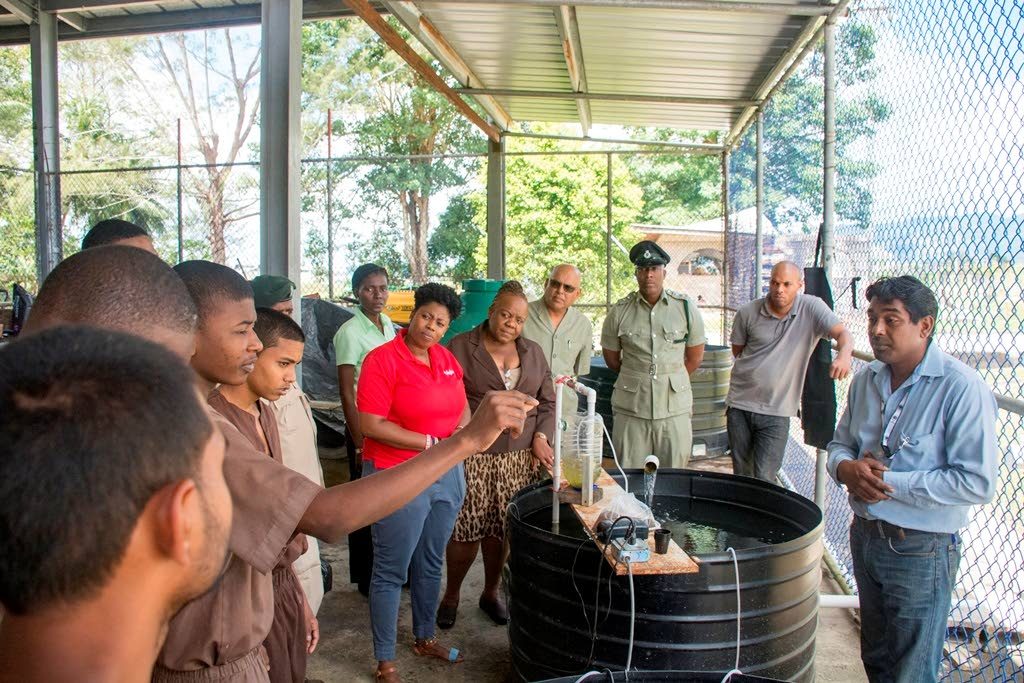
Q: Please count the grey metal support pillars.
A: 3